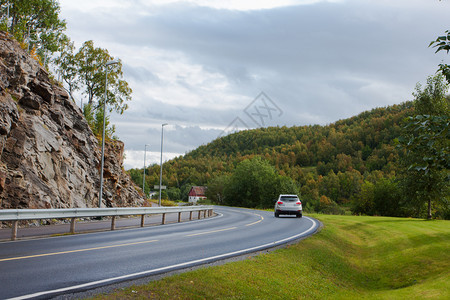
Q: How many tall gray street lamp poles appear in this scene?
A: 3